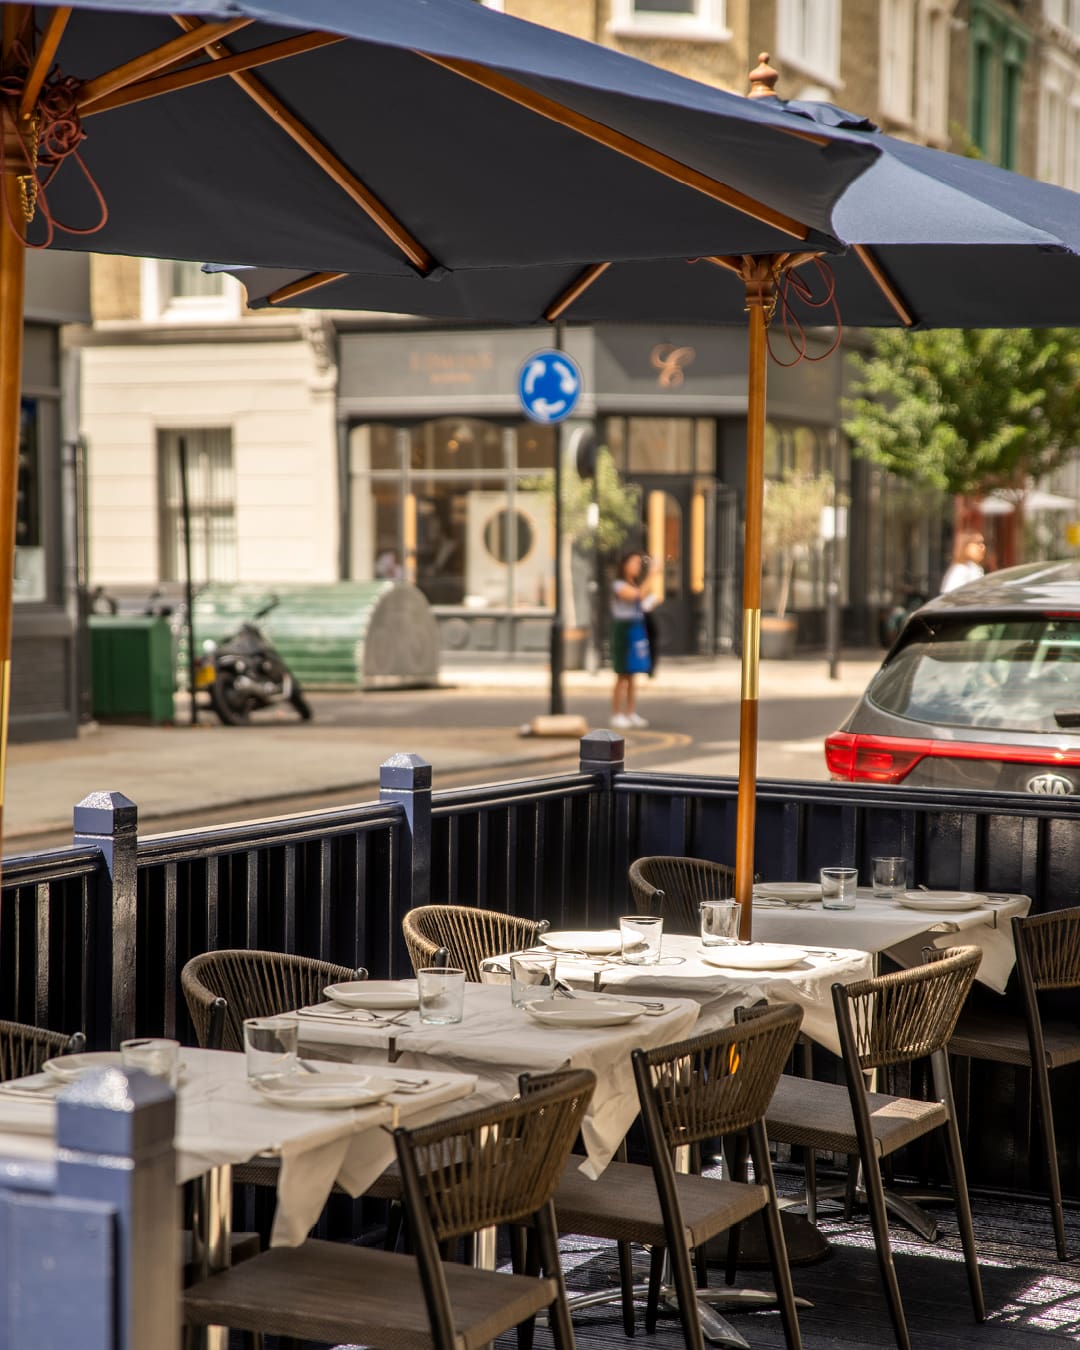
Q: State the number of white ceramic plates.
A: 8